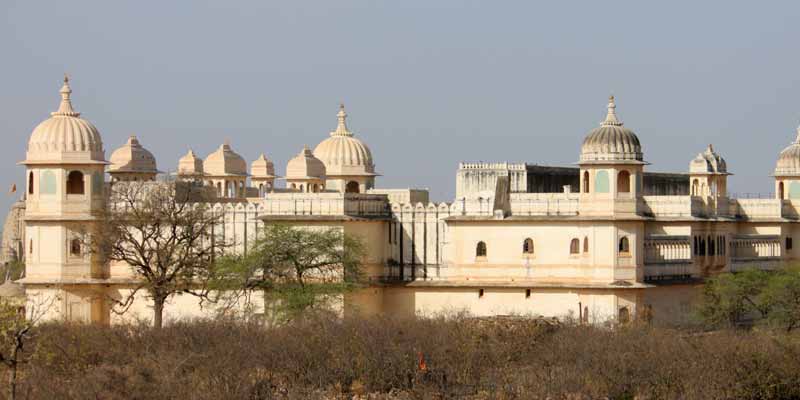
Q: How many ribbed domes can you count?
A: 4